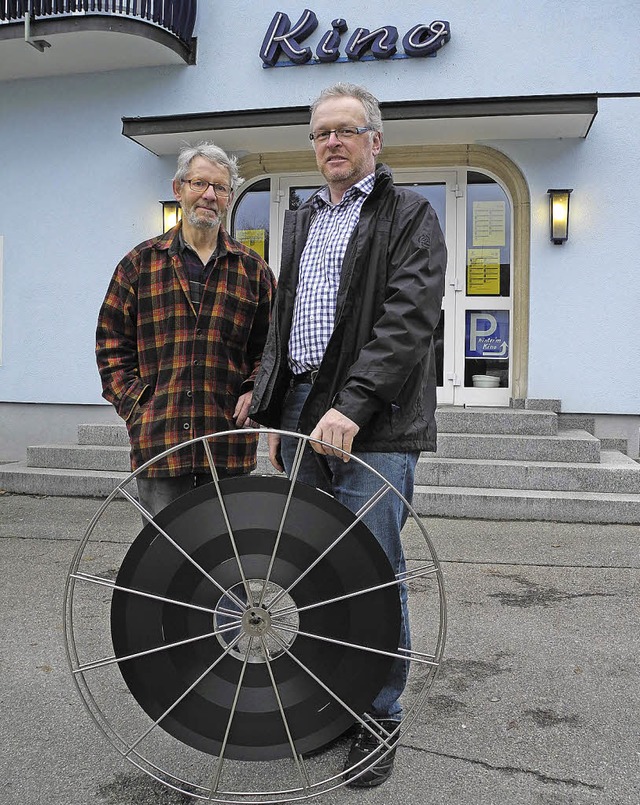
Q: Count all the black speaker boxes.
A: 0